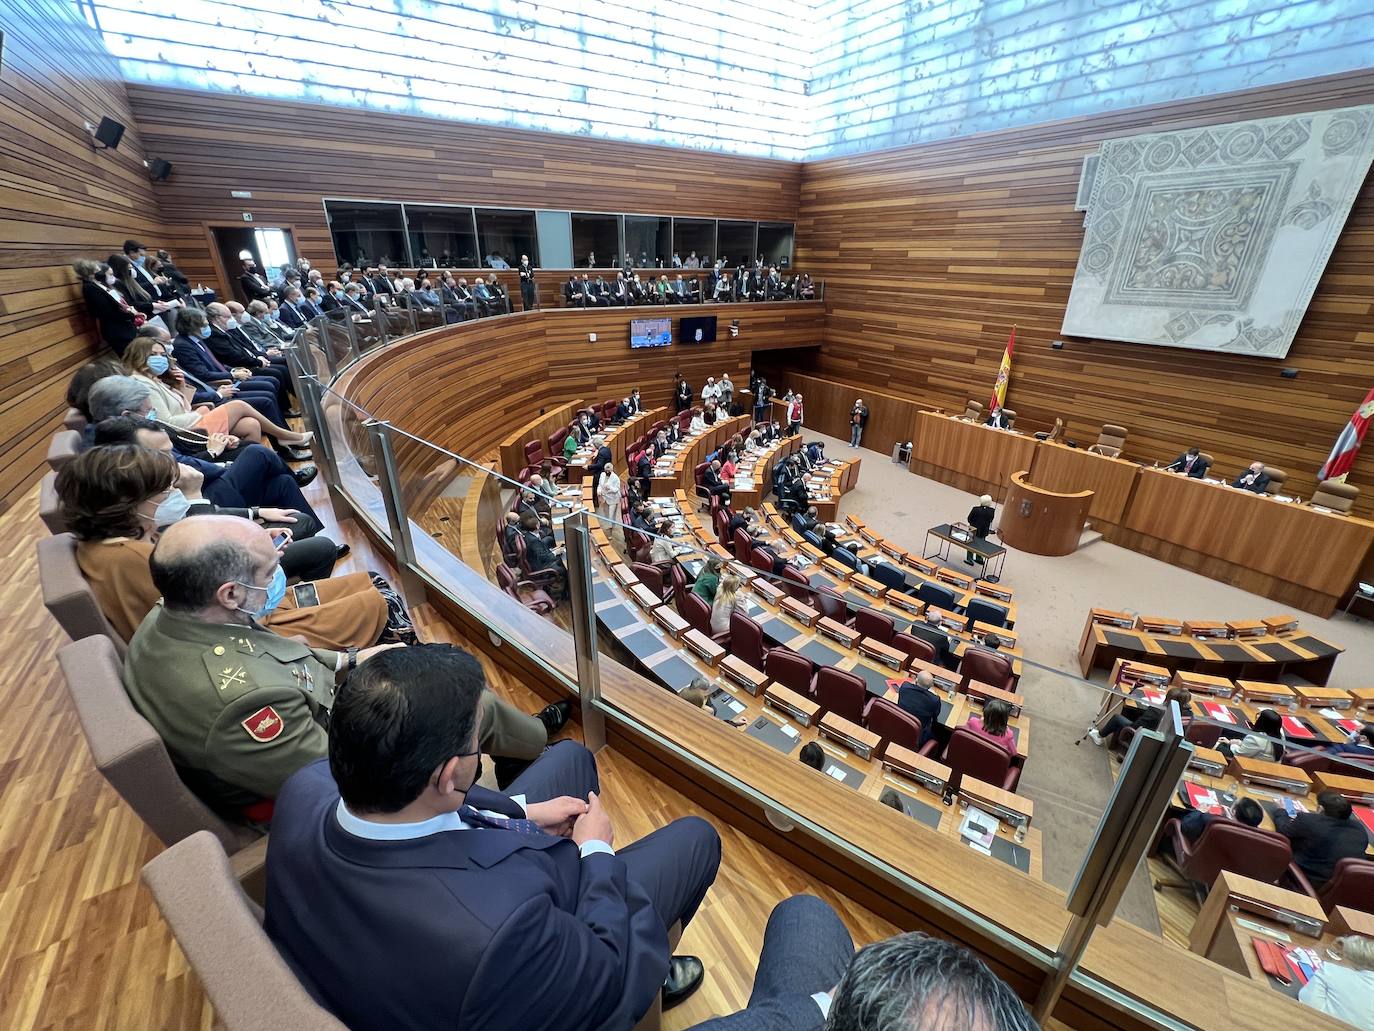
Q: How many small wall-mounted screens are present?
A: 2